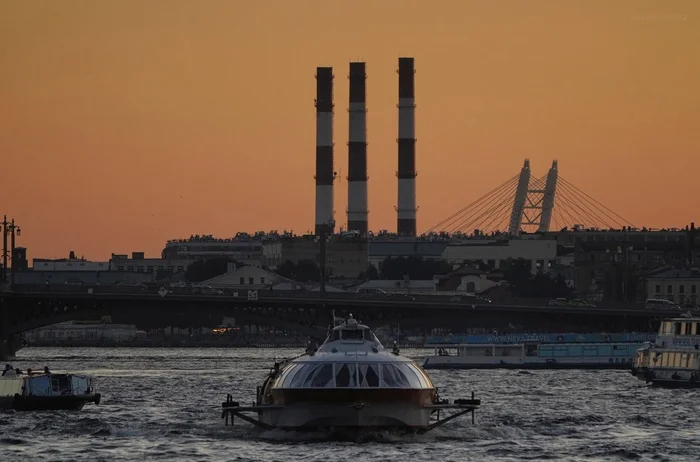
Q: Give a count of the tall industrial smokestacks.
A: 3